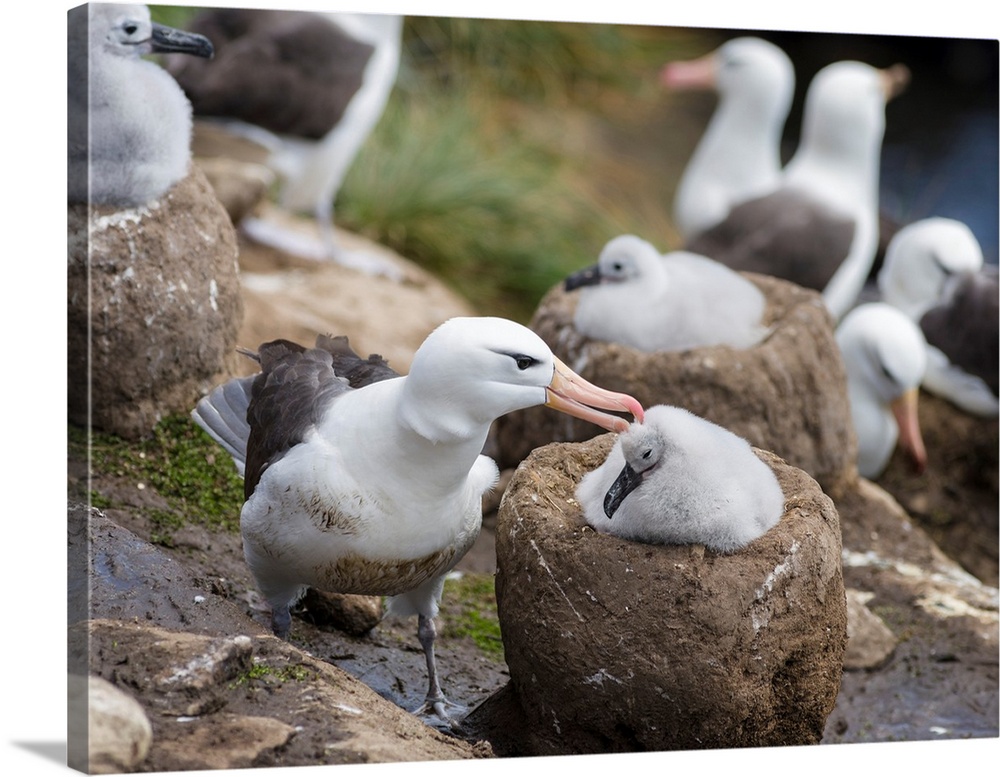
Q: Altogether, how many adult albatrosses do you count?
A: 6